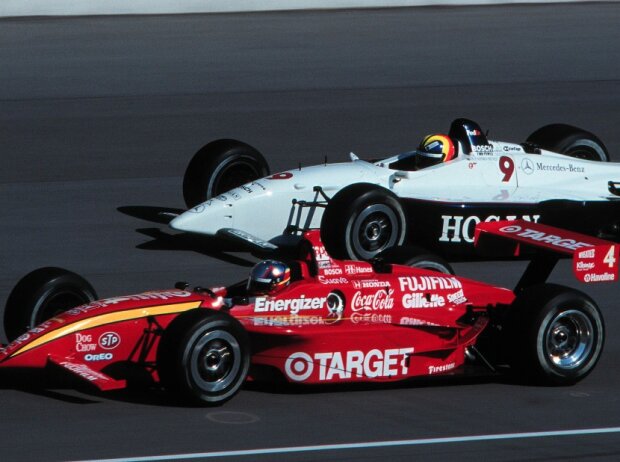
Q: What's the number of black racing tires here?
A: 7